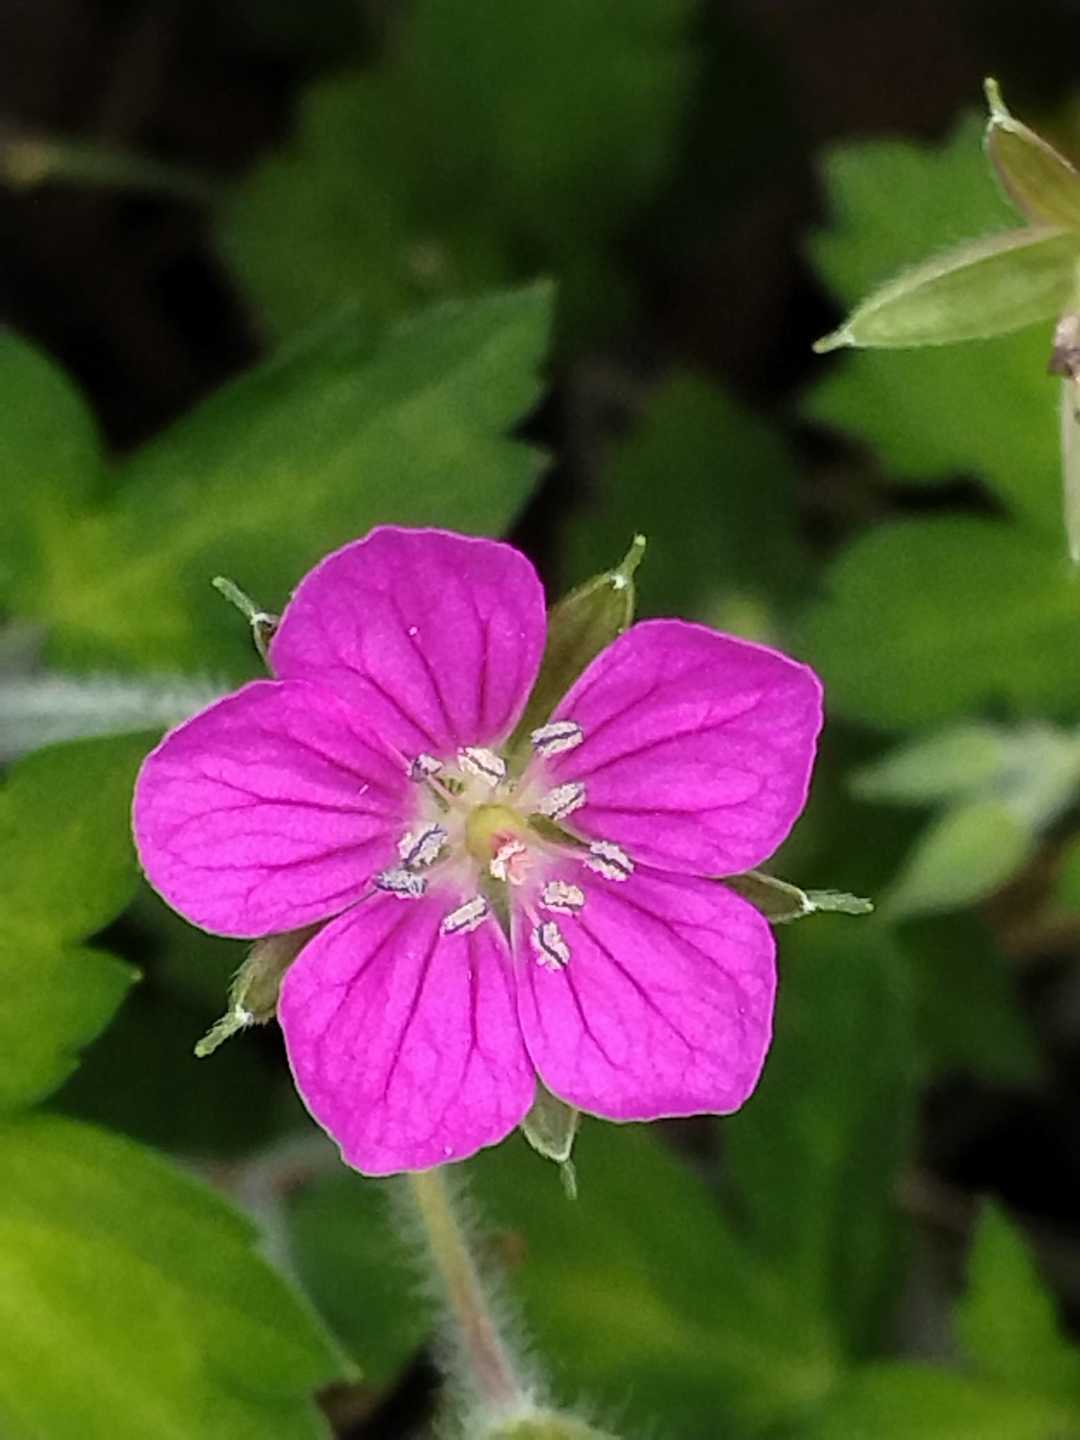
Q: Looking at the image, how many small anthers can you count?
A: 10